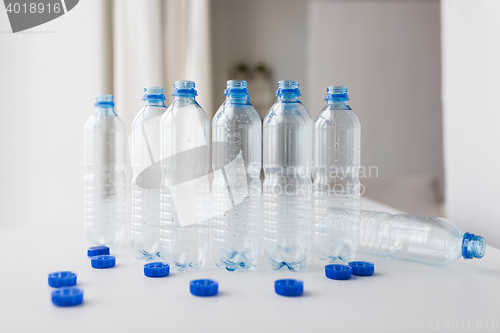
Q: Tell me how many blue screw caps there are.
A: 9